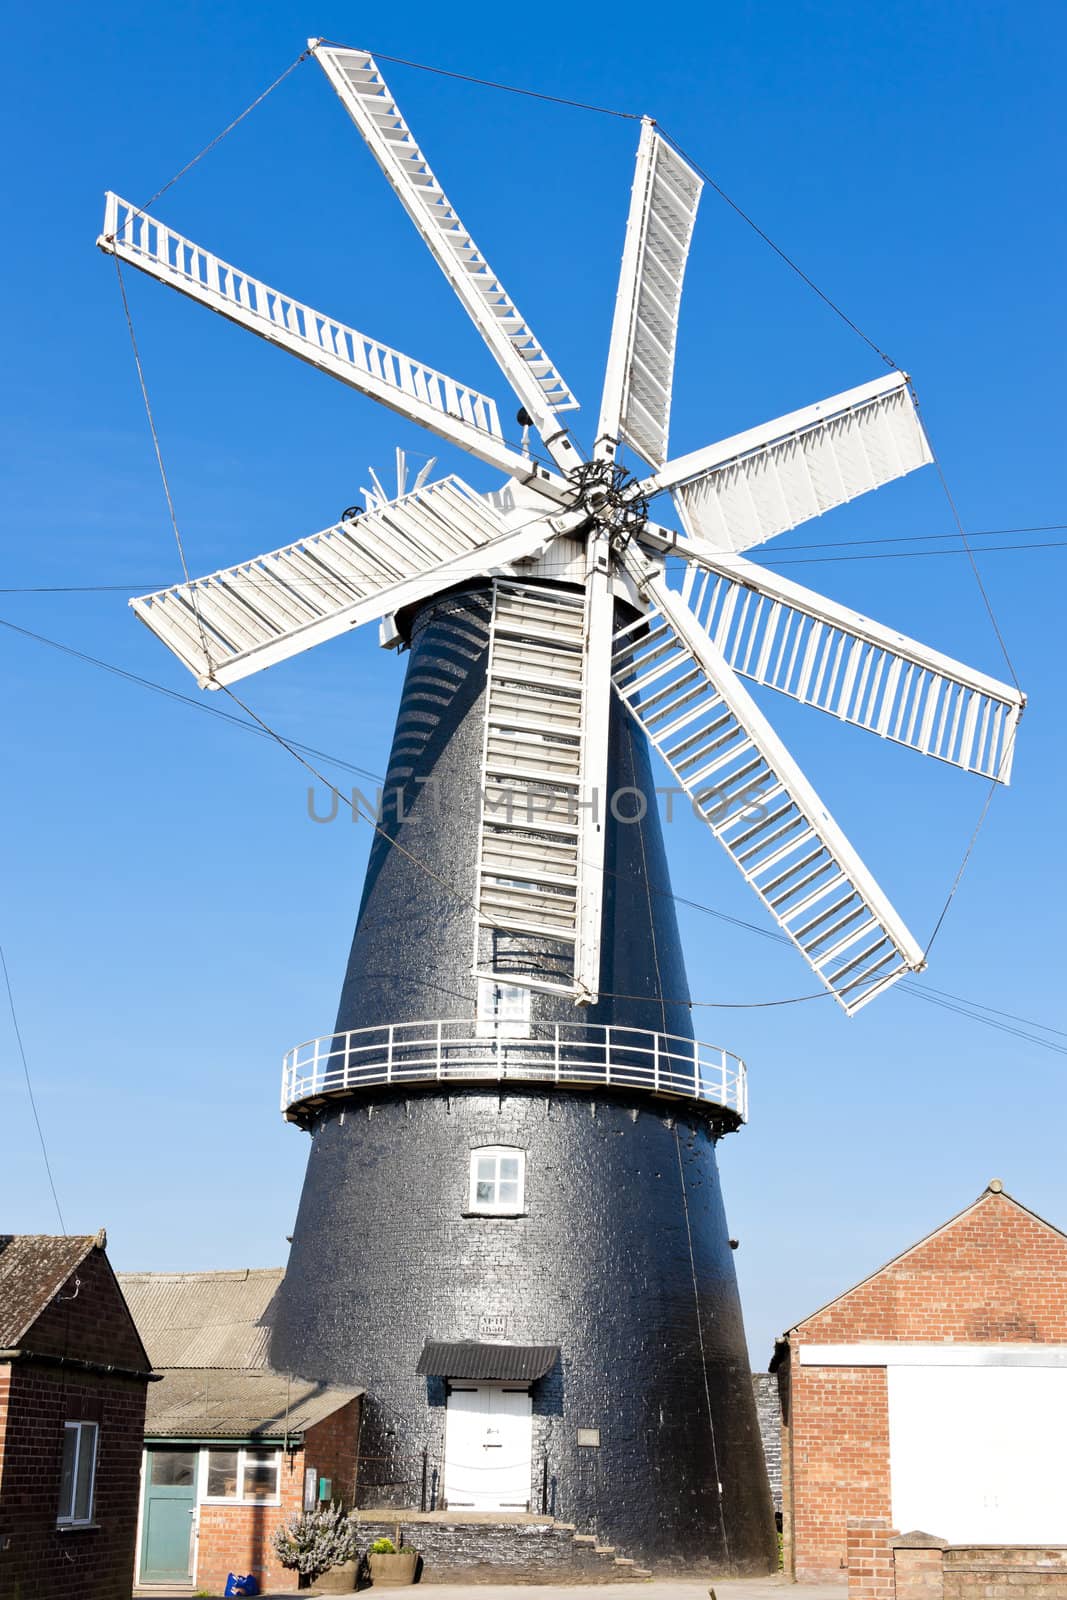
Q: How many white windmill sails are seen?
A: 8